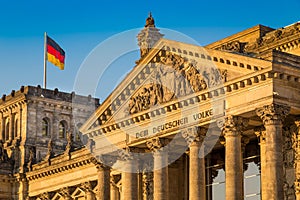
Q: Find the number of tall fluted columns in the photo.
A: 6